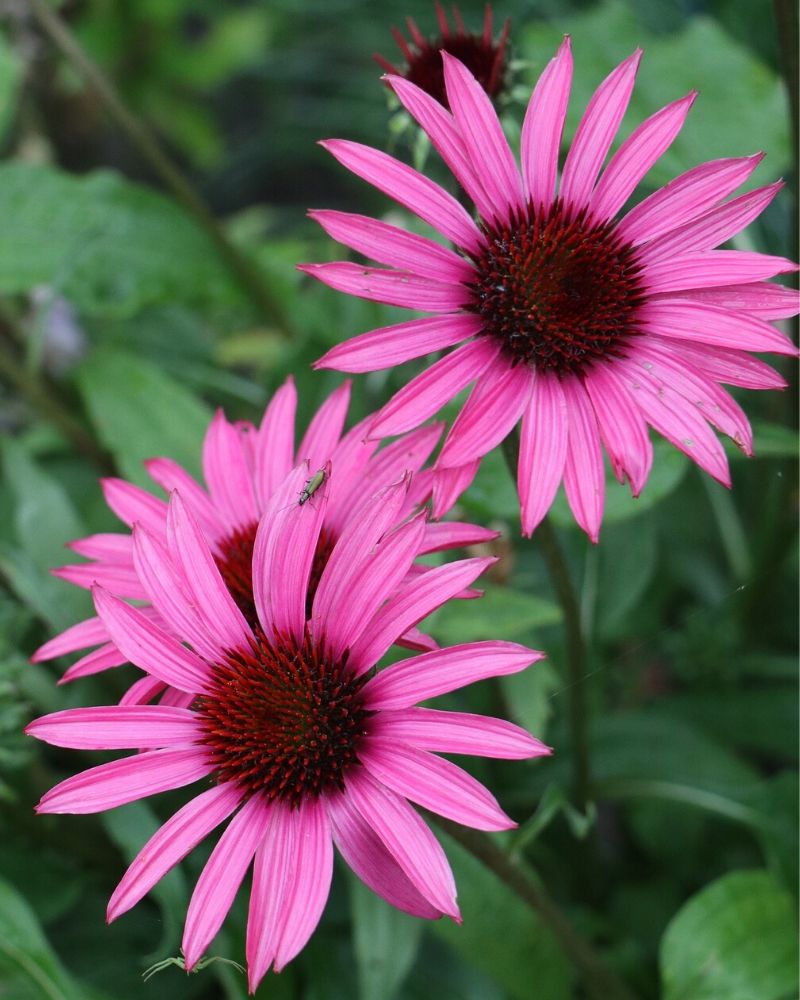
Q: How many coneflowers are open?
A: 3